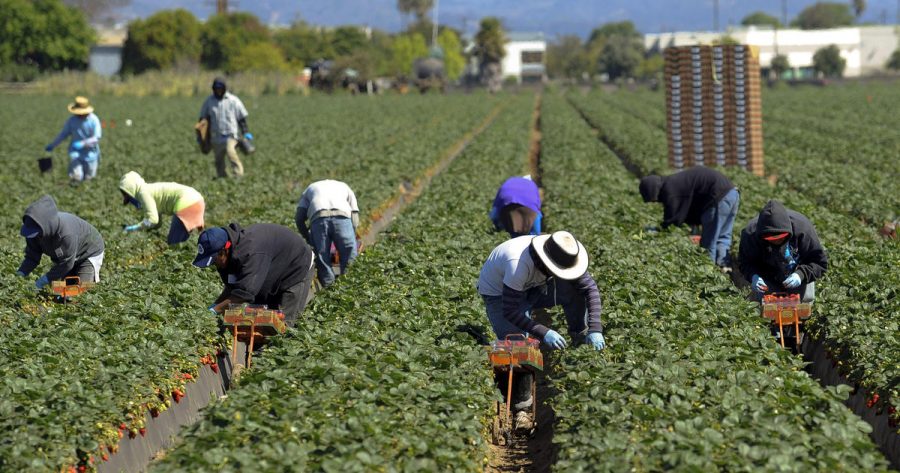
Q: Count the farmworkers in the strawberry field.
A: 10